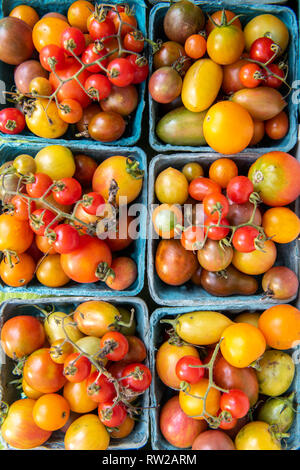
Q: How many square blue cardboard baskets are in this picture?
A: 6